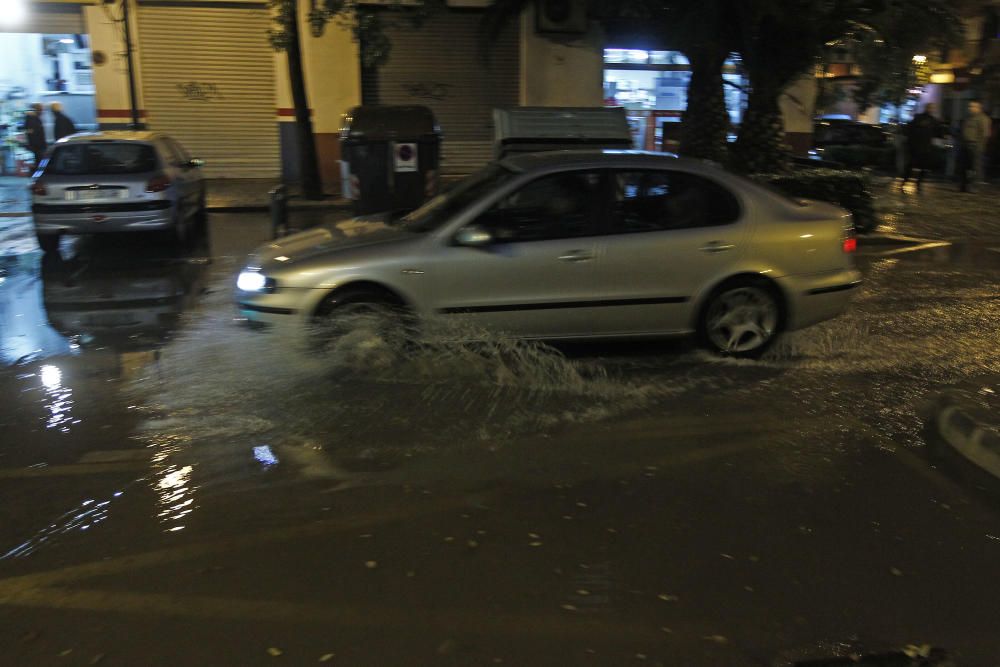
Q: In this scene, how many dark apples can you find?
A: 0